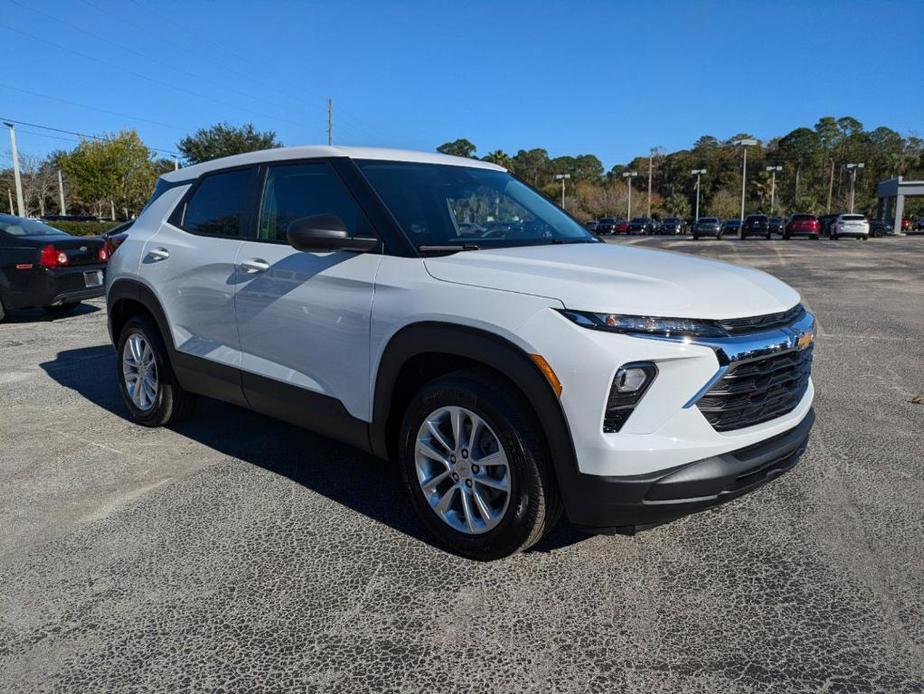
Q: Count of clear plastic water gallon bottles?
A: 0